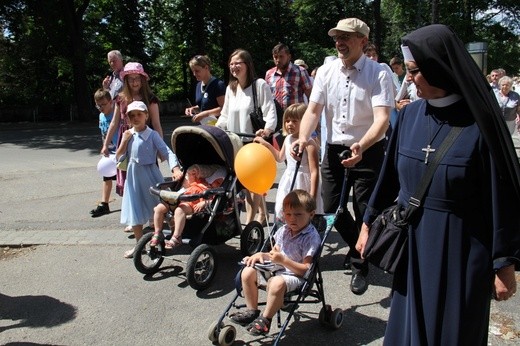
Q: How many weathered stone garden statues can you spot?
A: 0